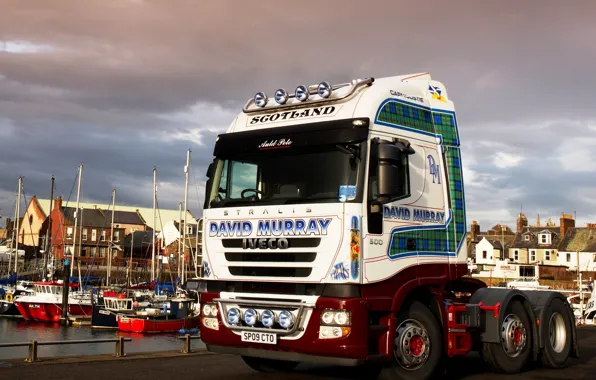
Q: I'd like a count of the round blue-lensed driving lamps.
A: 8